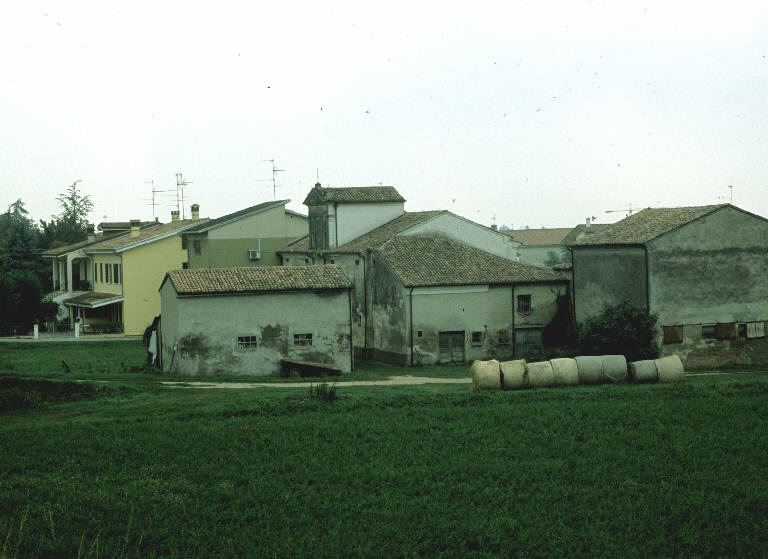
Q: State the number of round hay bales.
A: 8